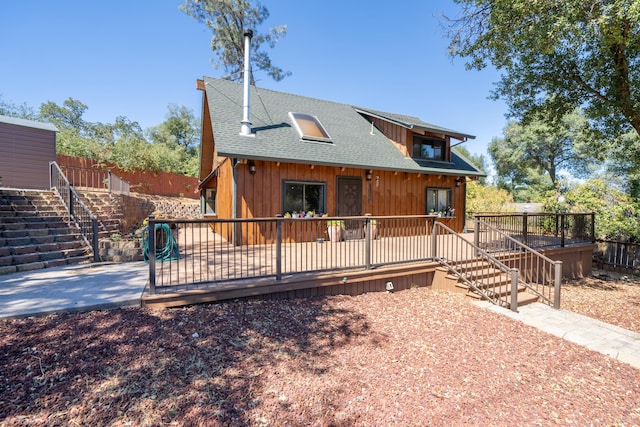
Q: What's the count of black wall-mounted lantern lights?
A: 3